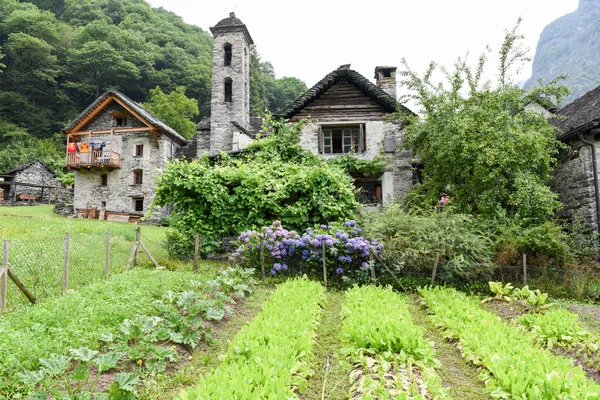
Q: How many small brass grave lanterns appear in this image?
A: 0